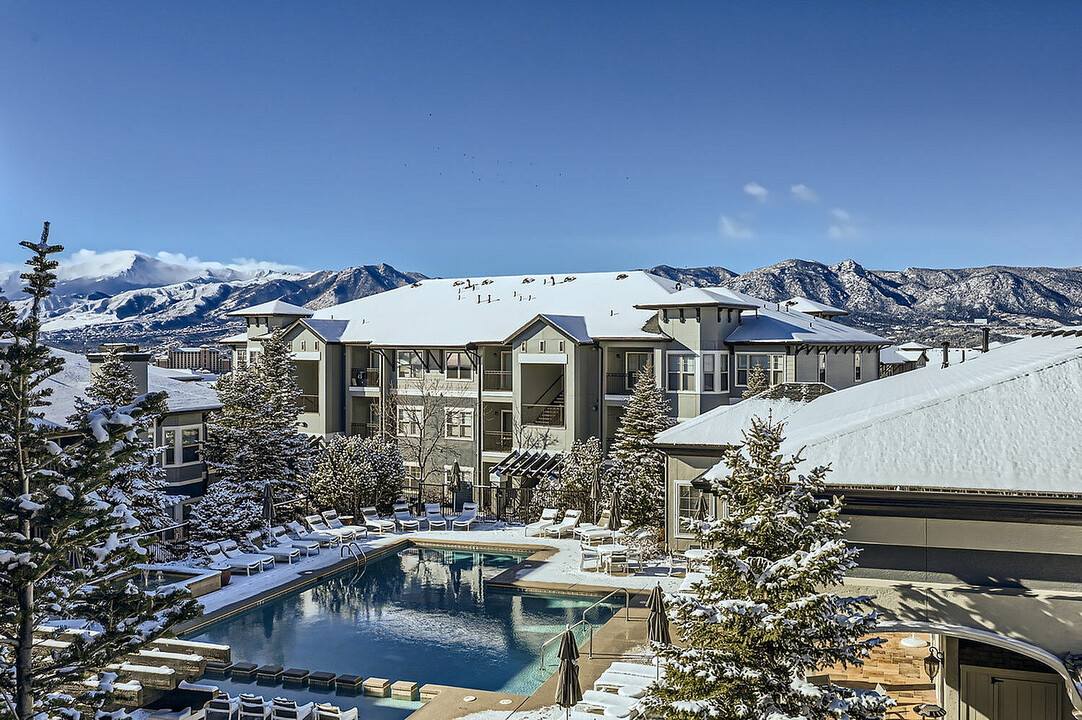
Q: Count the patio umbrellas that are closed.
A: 7